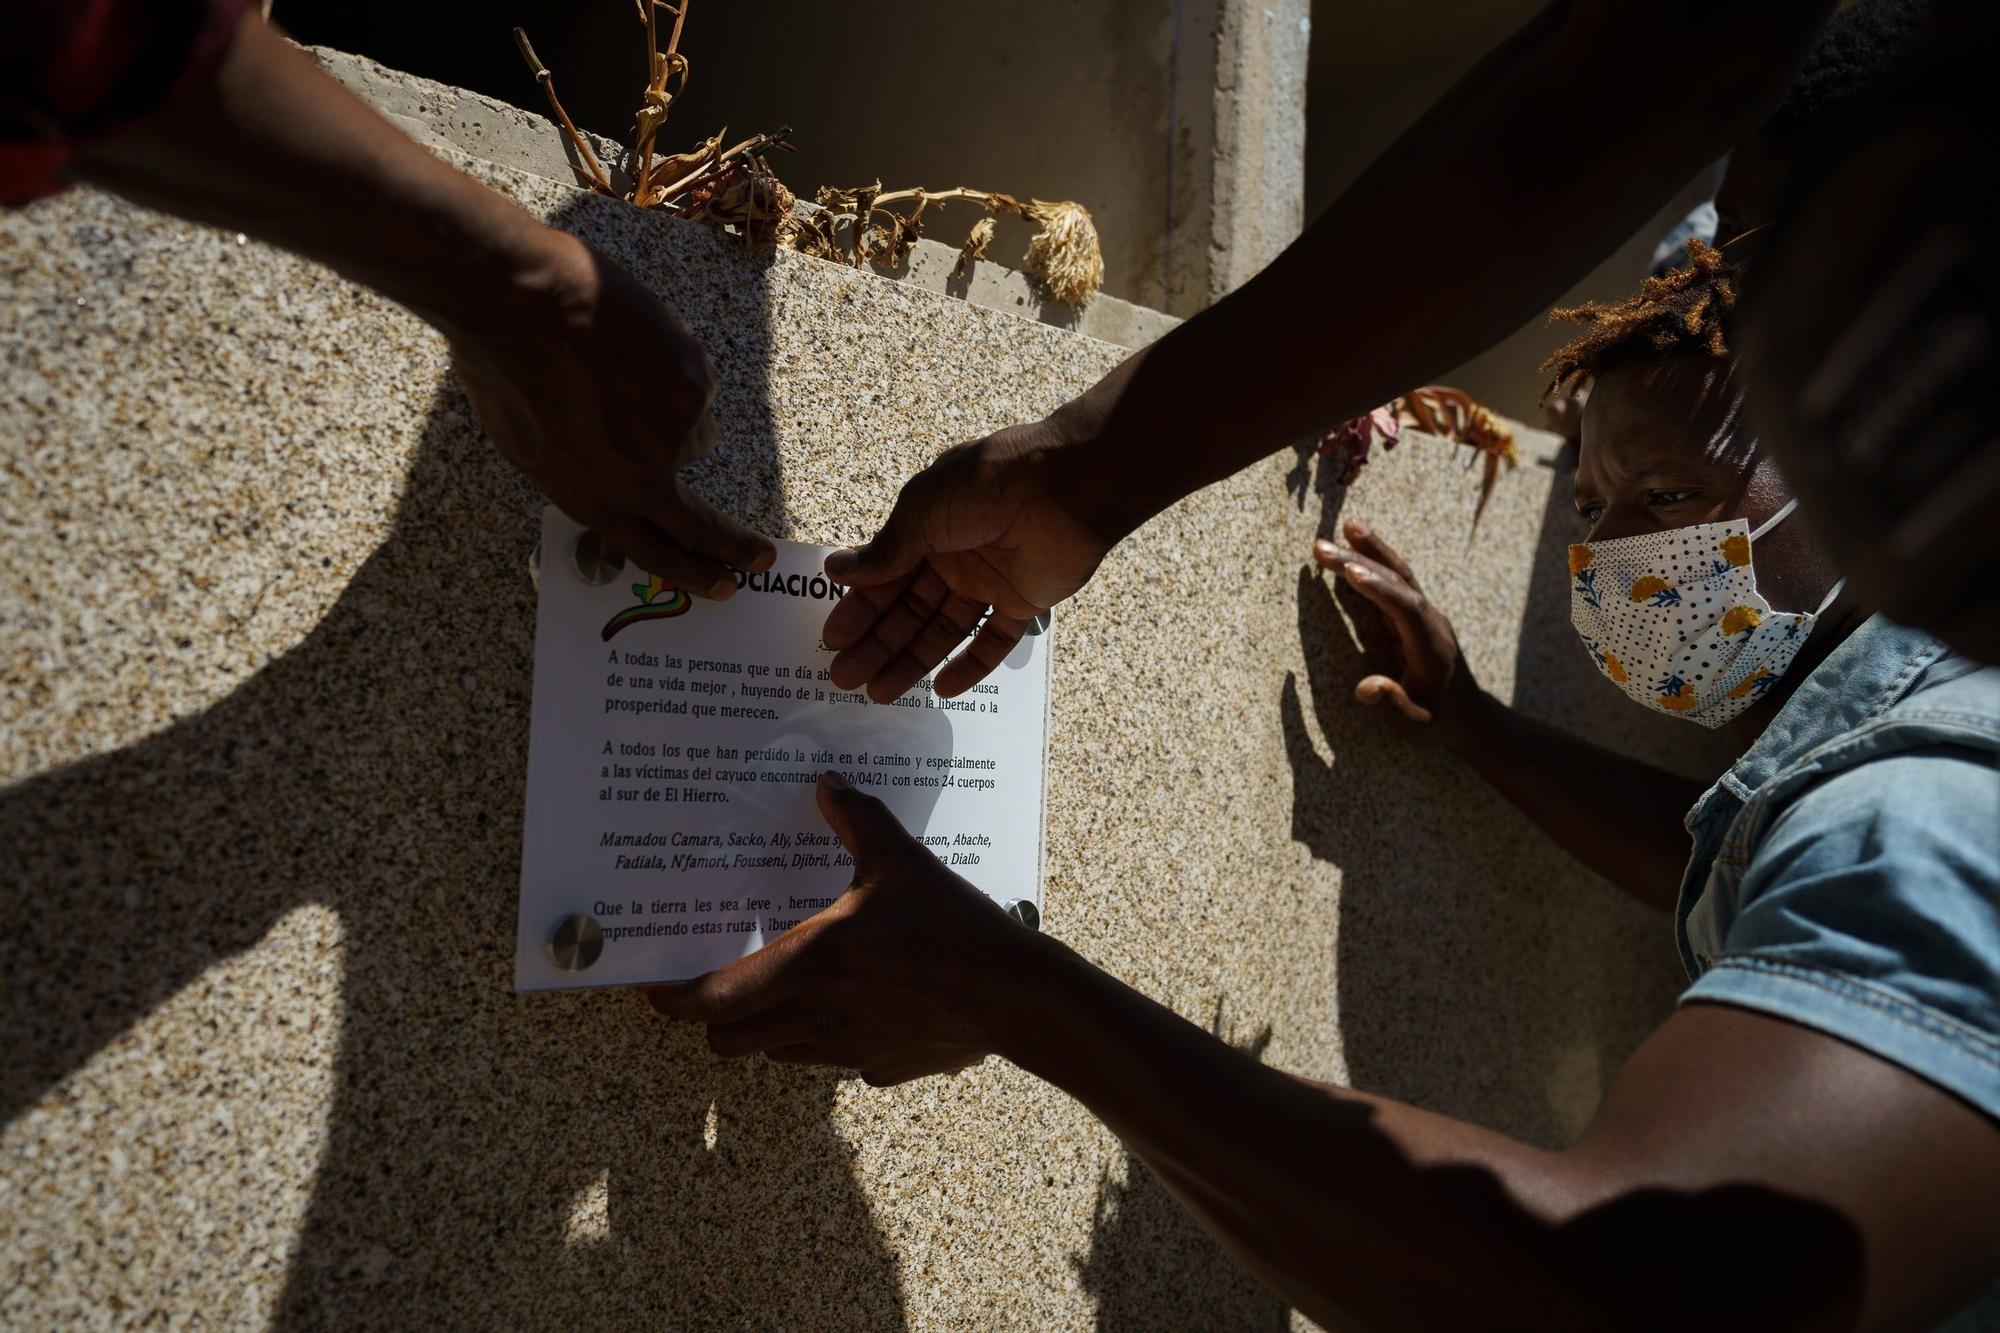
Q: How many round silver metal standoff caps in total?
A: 4